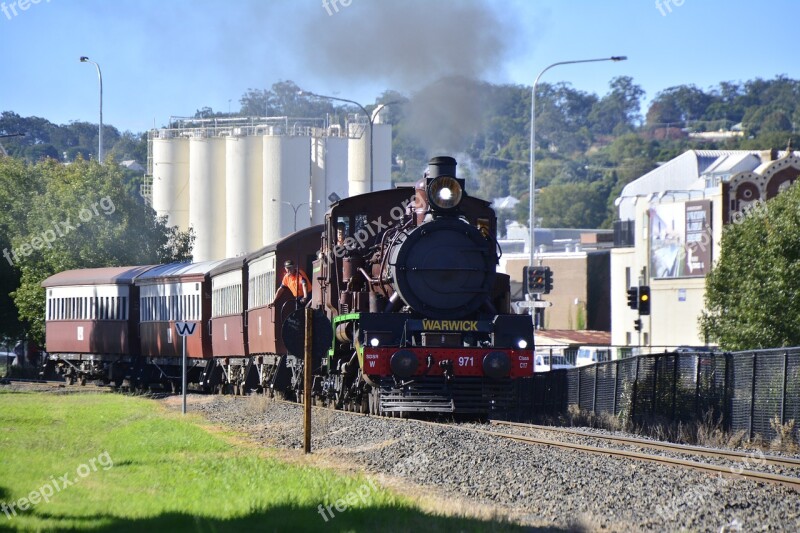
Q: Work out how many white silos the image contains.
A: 6